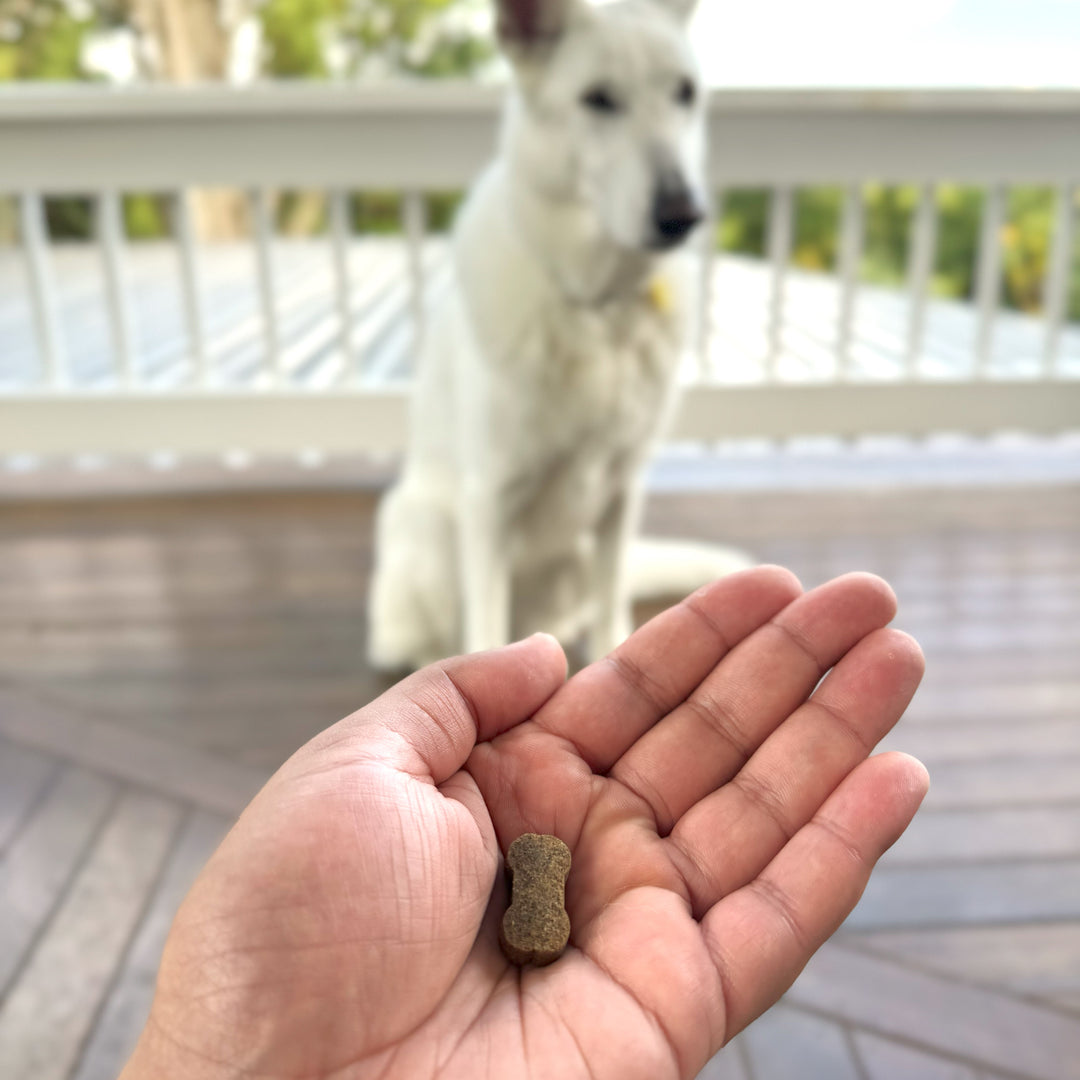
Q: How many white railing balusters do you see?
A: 12